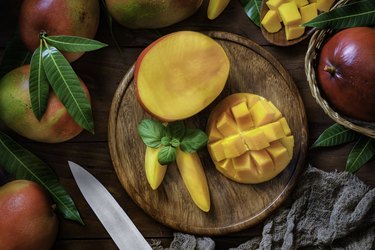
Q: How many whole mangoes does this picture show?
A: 5